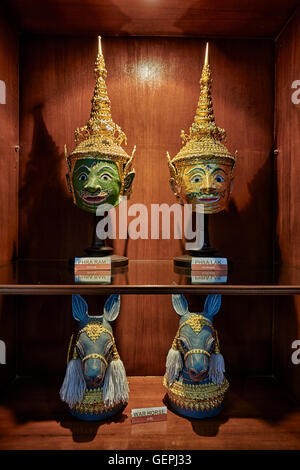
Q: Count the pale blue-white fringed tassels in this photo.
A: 4